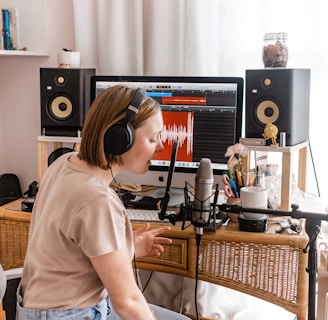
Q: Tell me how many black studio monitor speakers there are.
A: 2